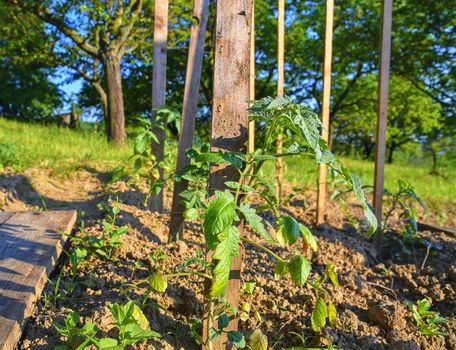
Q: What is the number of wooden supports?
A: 7